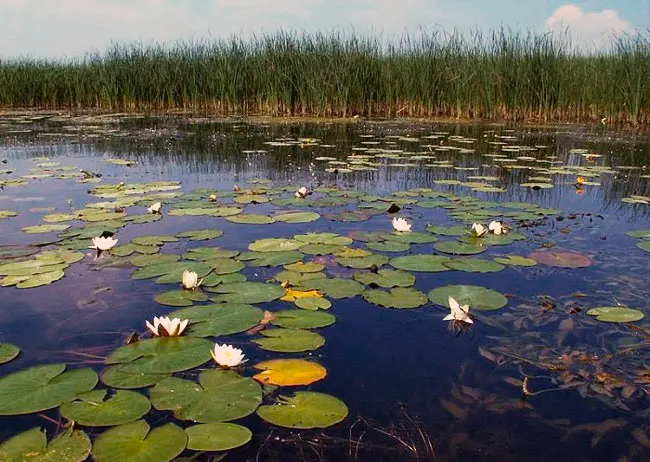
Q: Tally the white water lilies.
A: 10